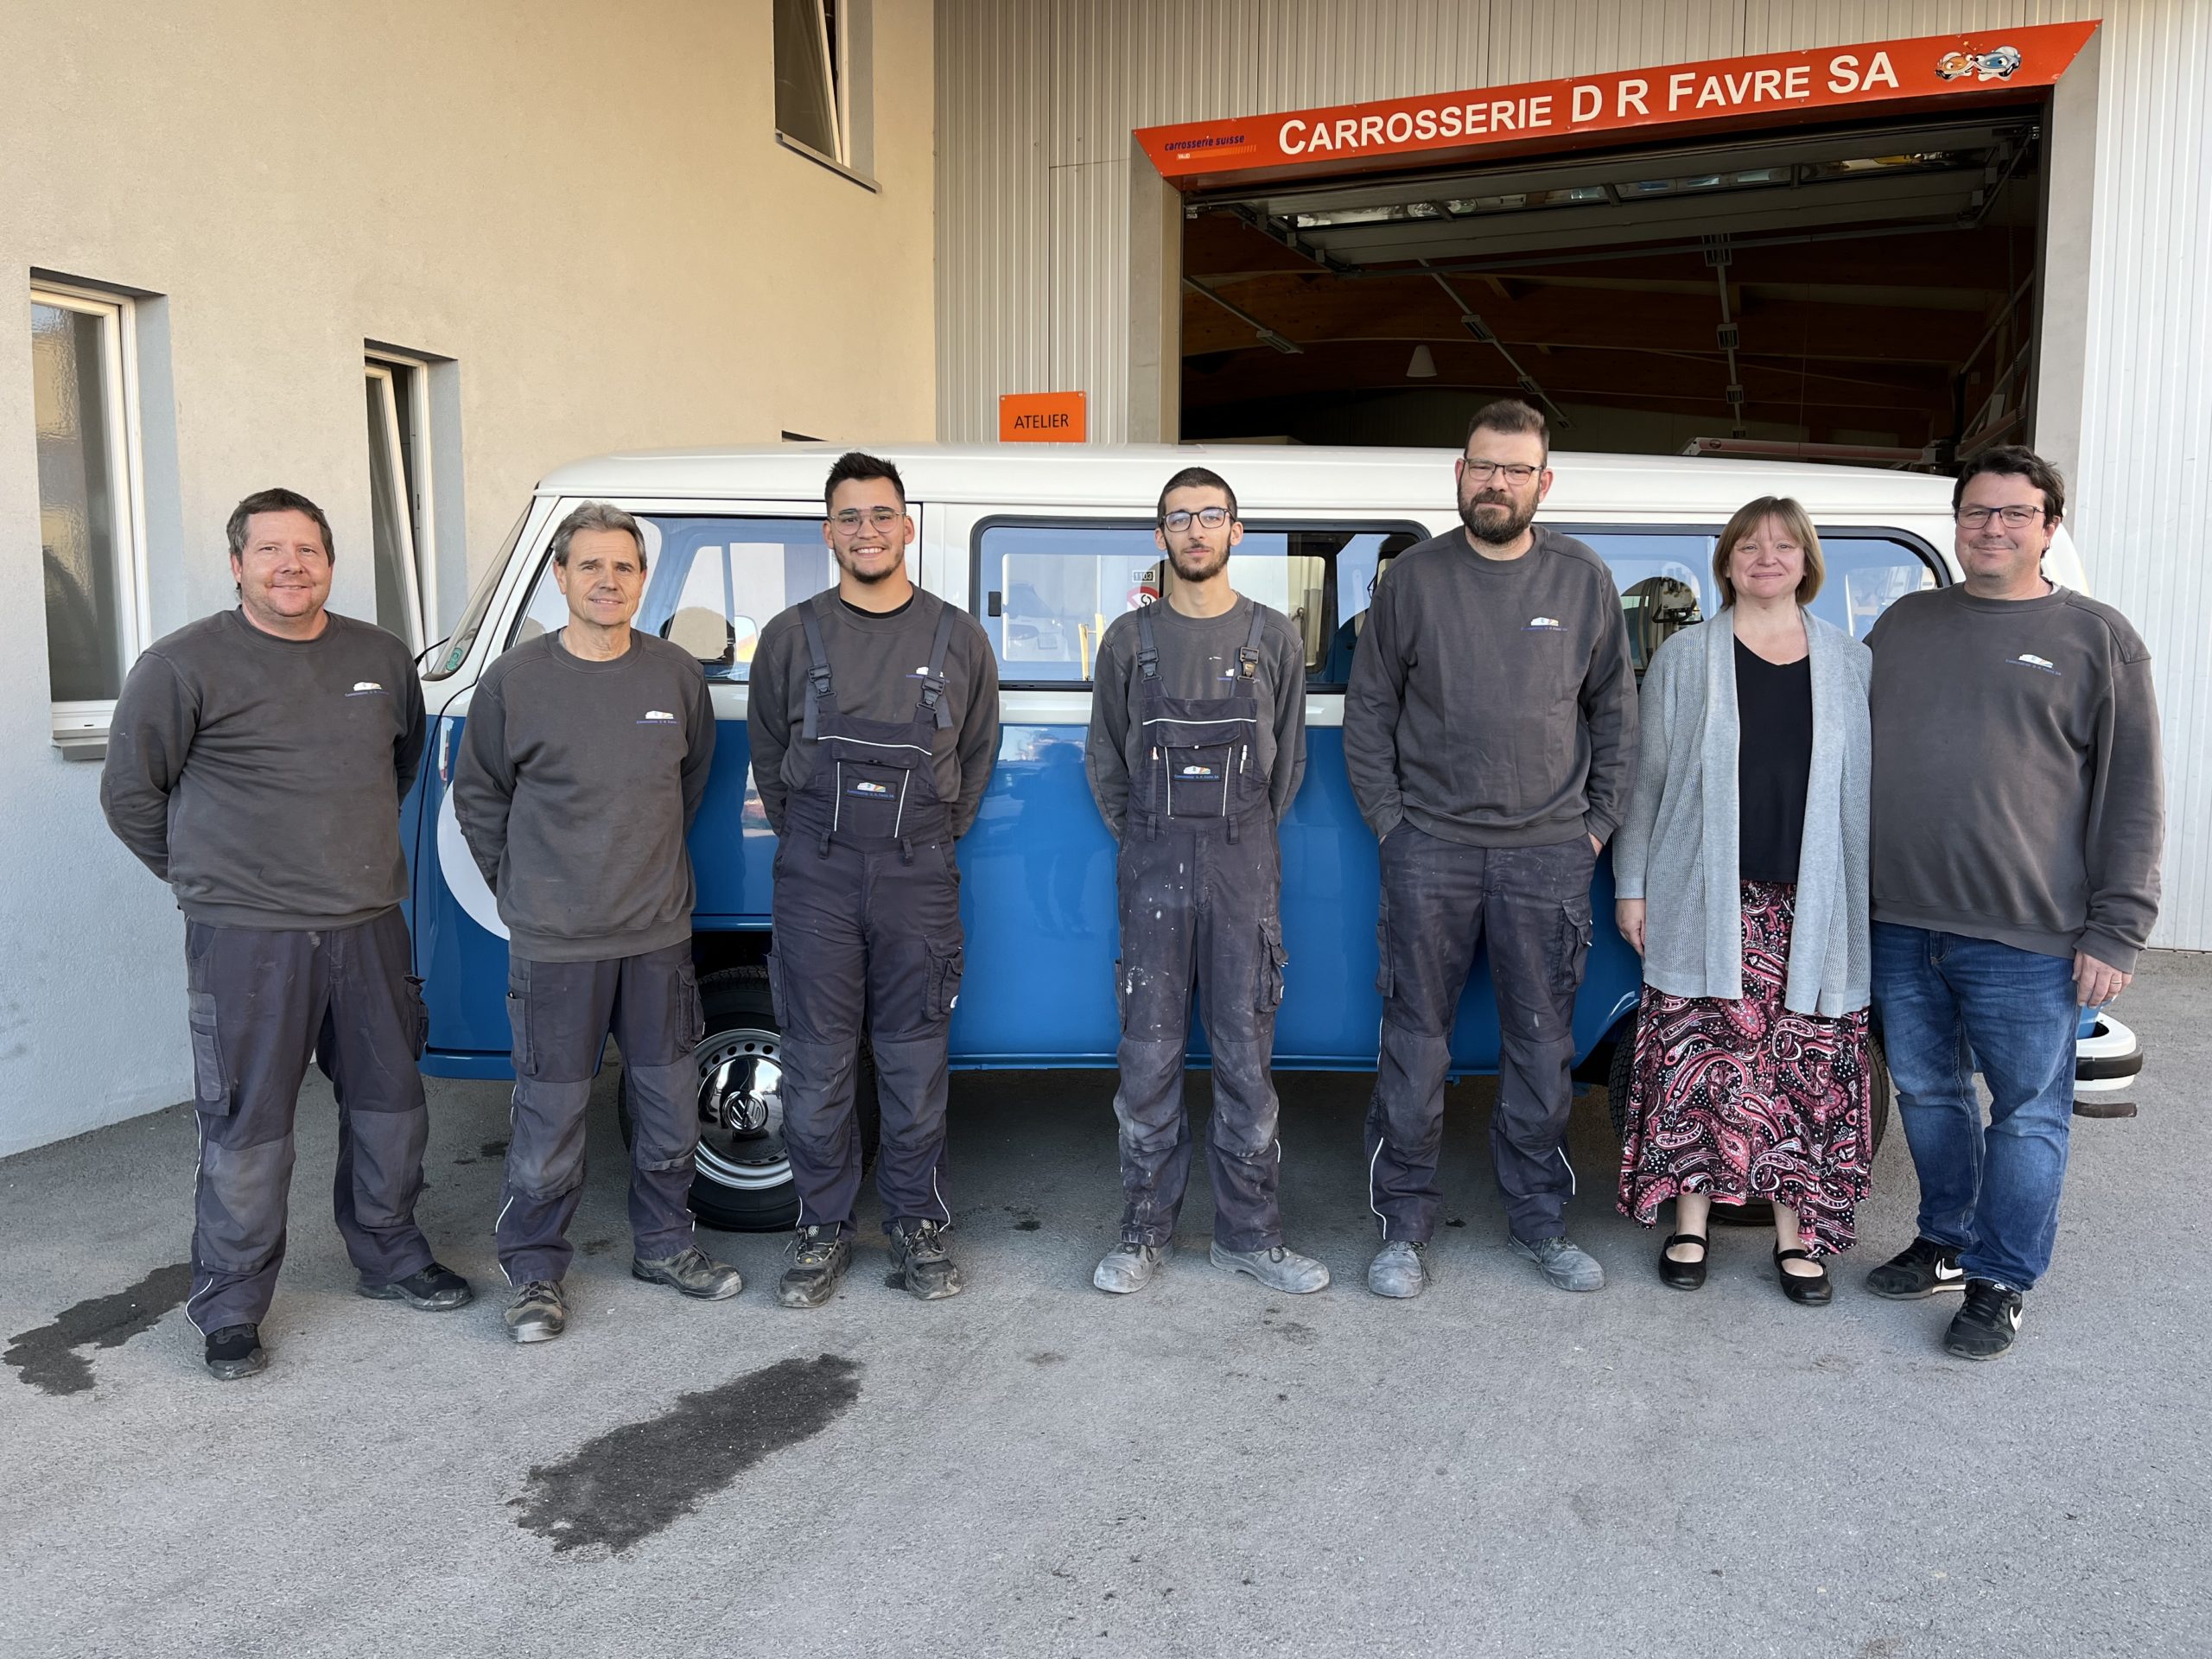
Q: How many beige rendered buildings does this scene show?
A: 1